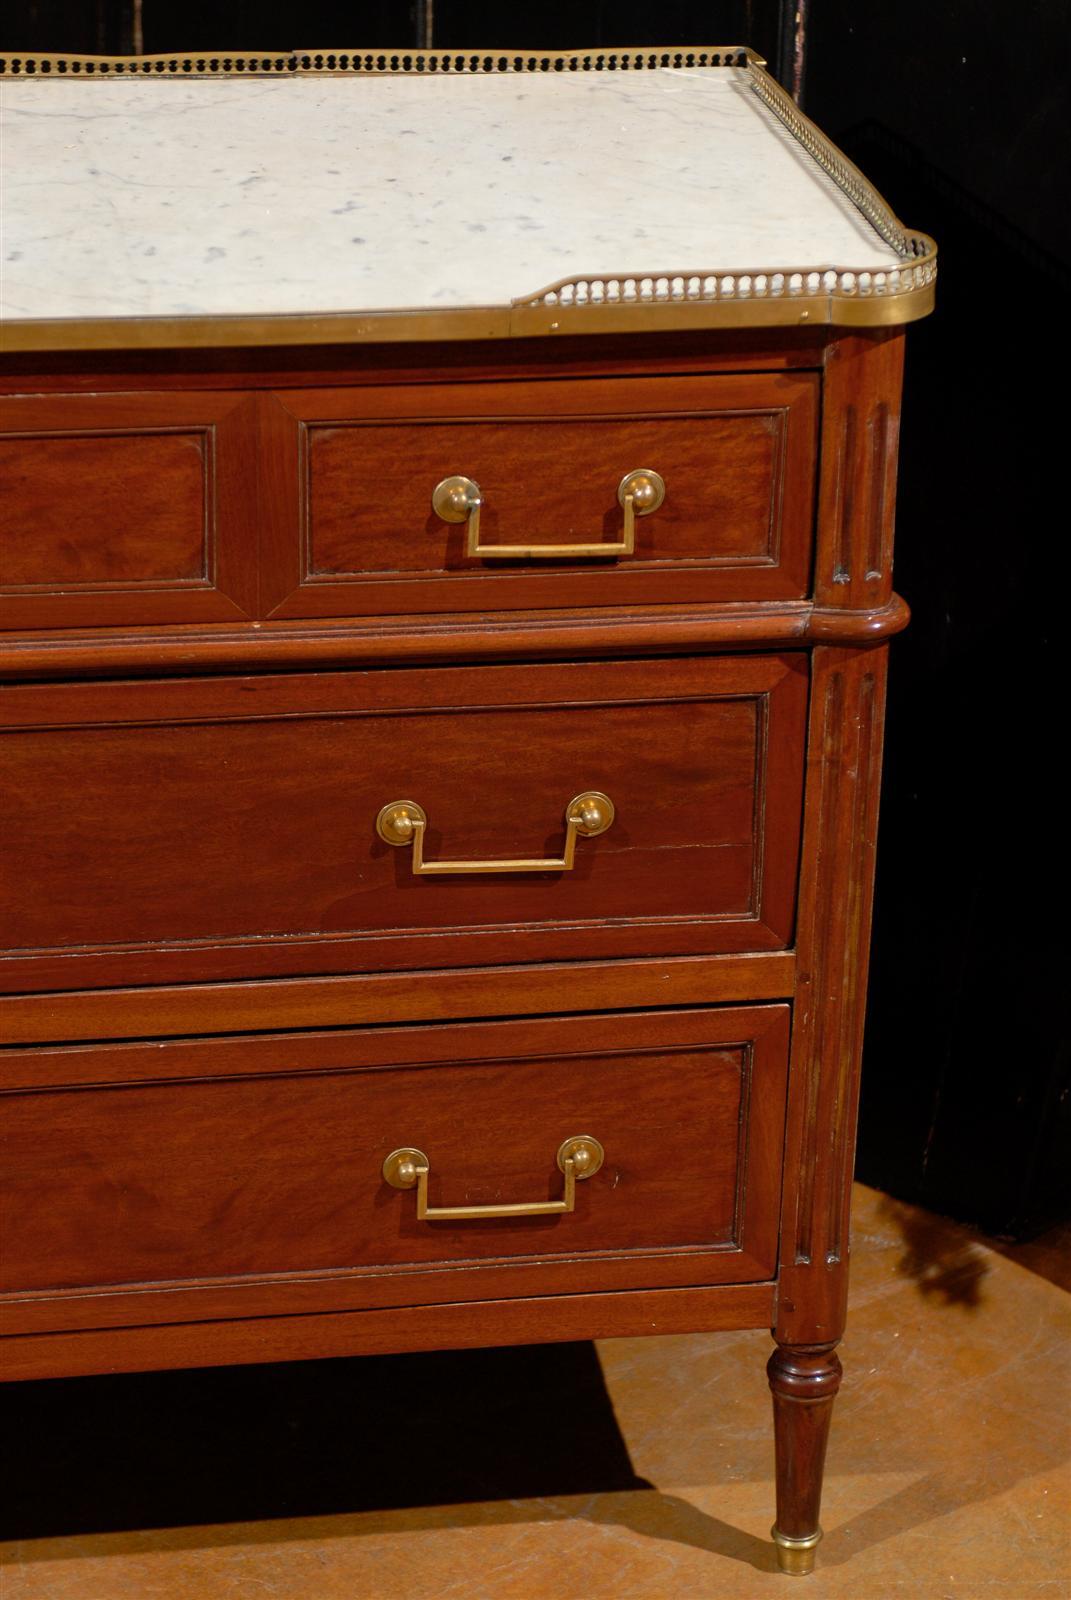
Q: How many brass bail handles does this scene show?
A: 3